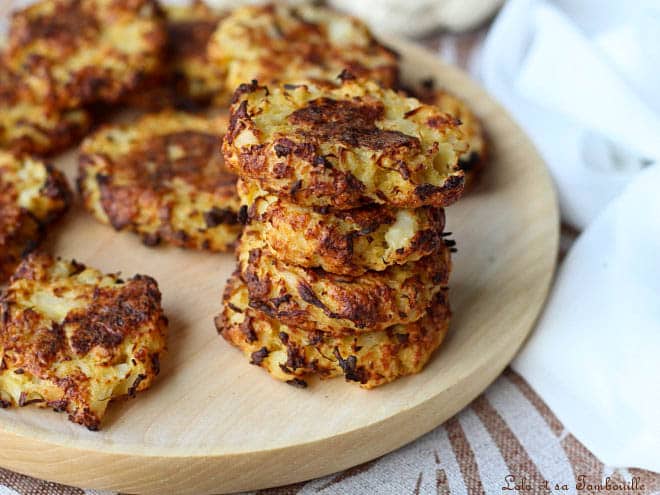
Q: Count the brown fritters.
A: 12